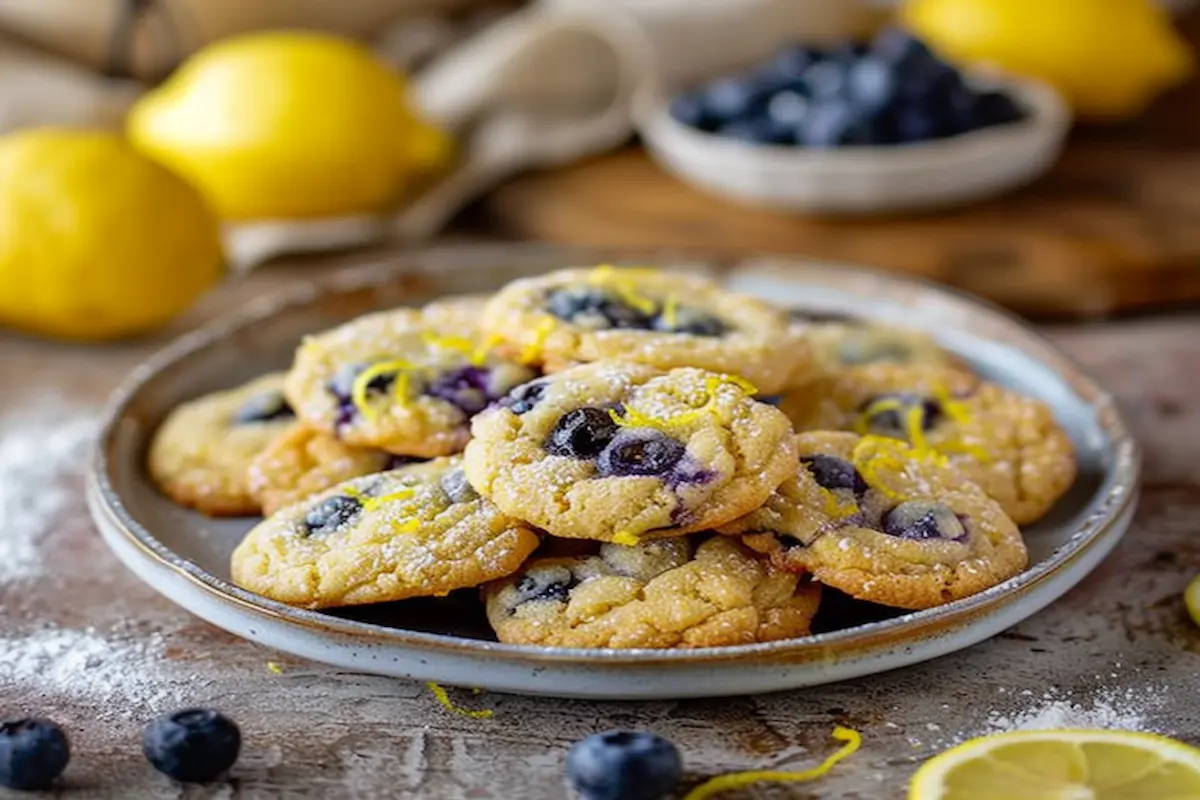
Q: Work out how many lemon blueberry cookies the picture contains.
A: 10